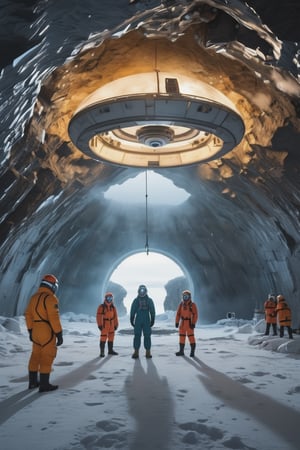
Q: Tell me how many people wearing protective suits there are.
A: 6